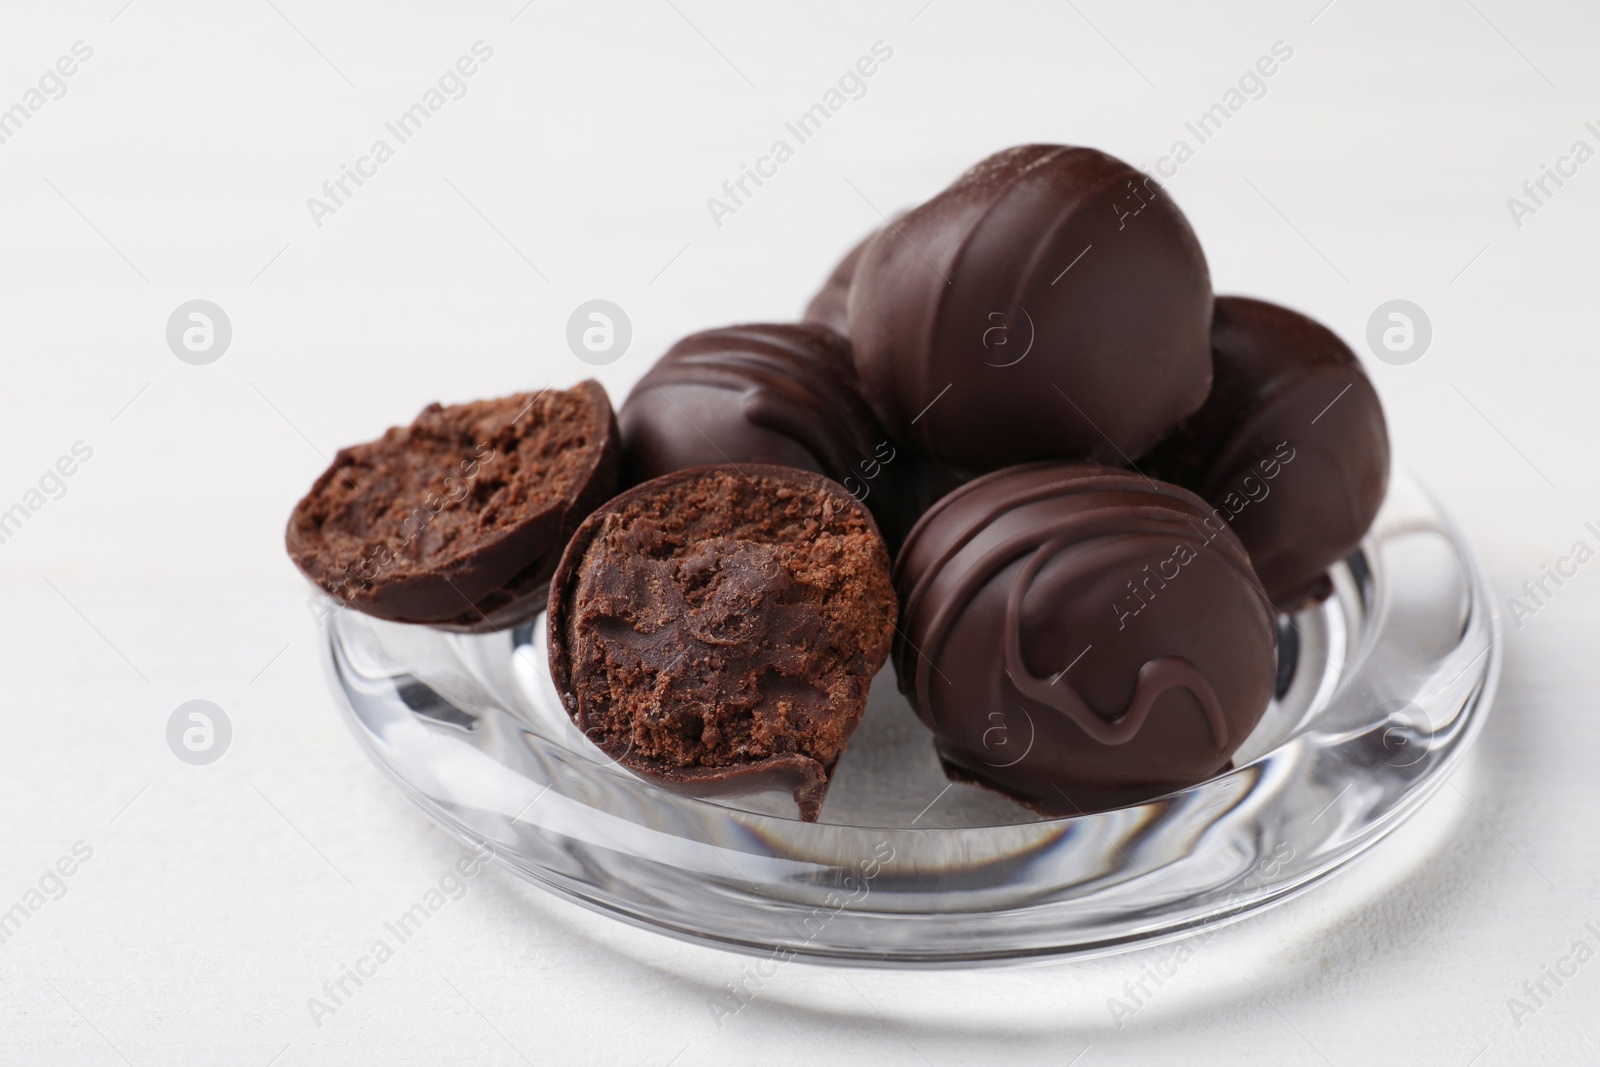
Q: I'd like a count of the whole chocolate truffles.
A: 5